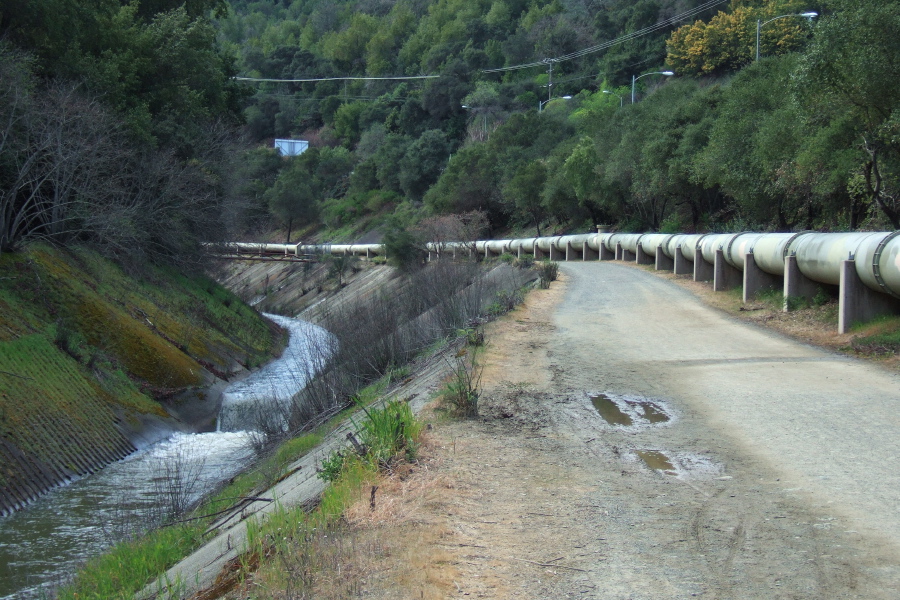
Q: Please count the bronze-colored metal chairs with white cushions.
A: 0